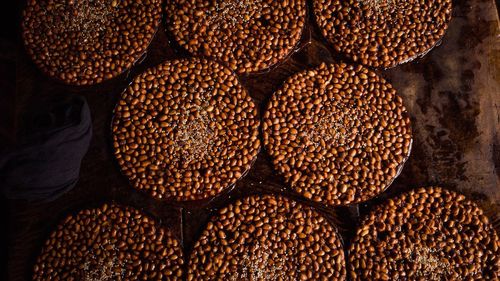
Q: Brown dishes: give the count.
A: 8